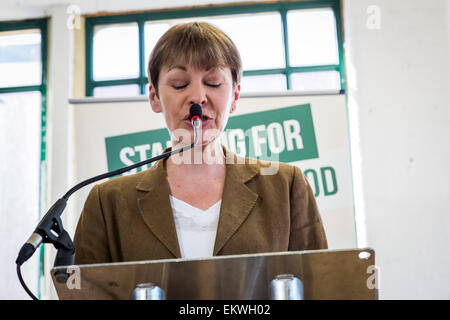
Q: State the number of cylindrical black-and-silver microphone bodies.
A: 1